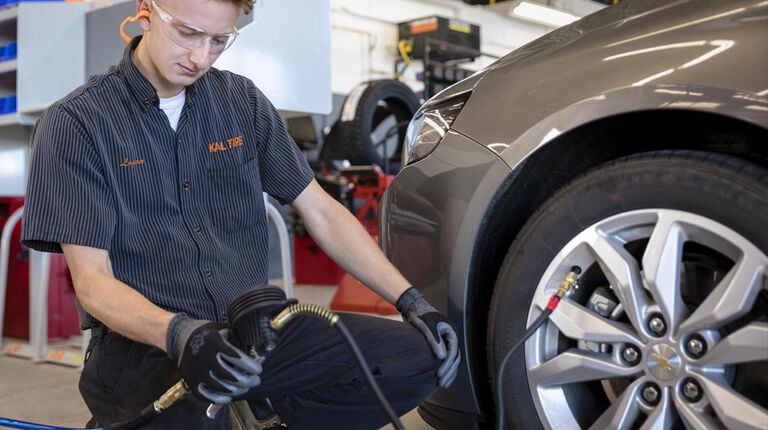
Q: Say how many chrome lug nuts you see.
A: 5